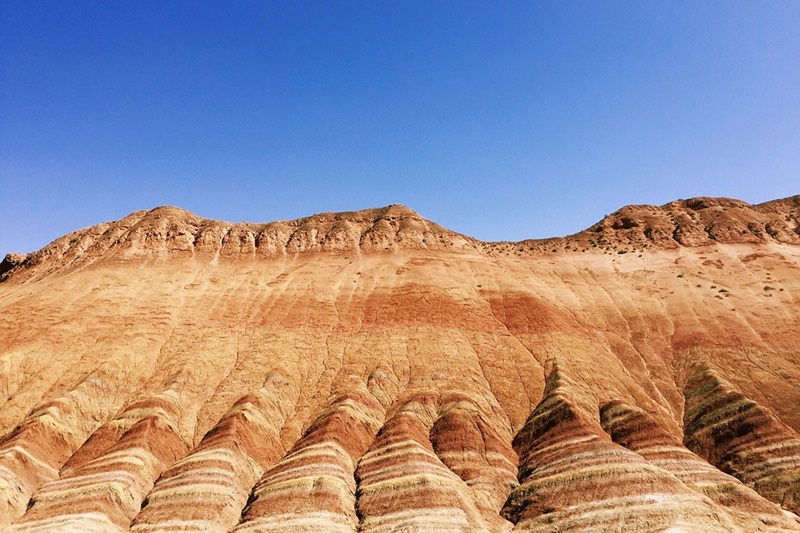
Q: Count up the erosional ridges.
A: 9